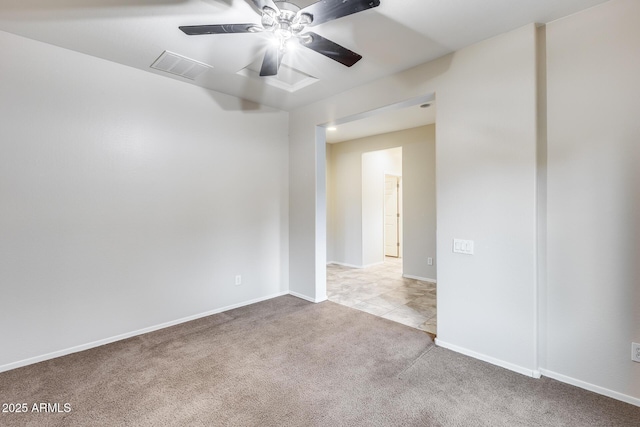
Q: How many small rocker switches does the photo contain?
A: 3